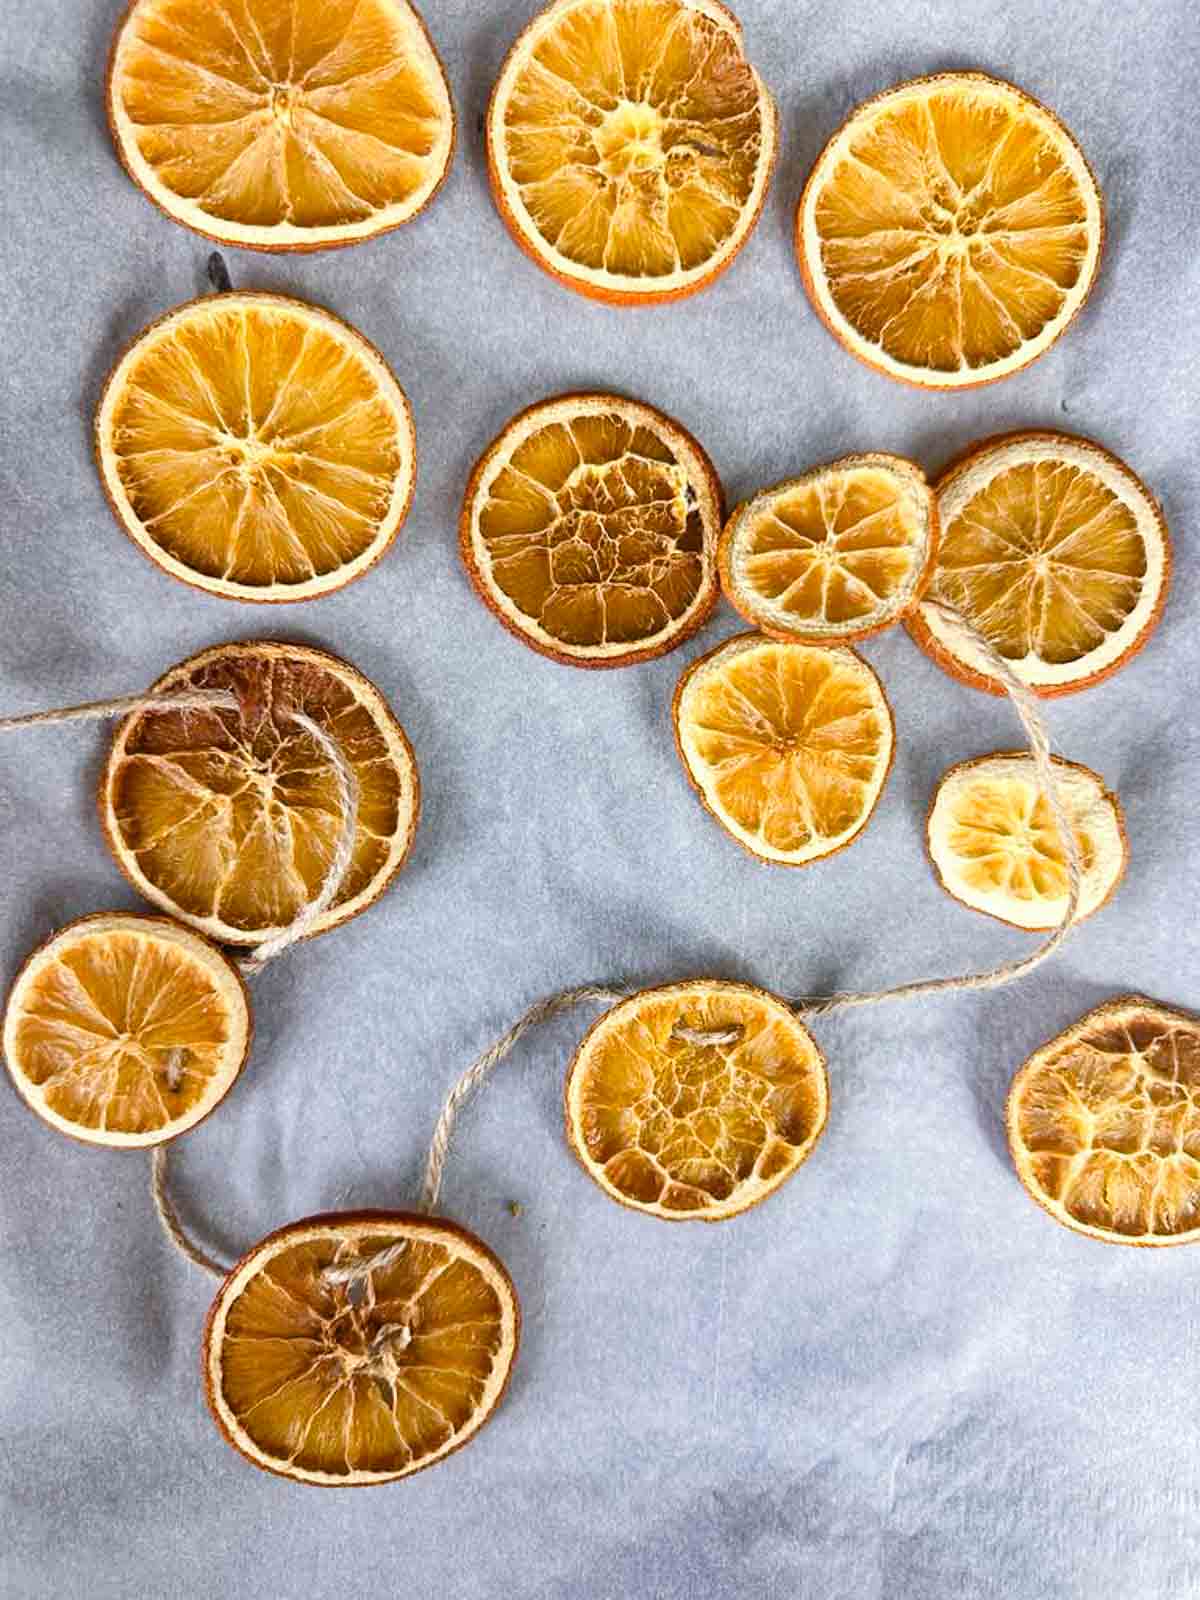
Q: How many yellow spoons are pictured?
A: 0